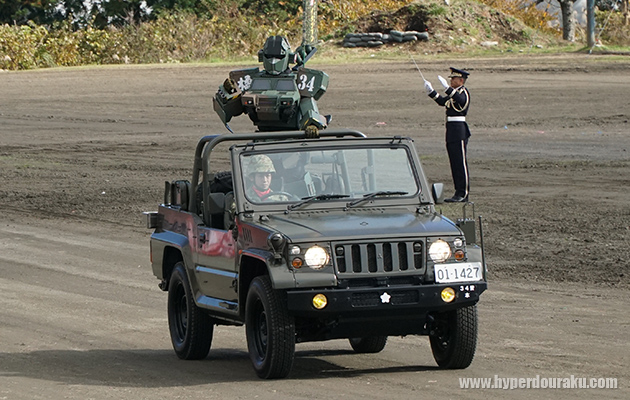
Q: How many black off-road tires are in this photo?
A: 4